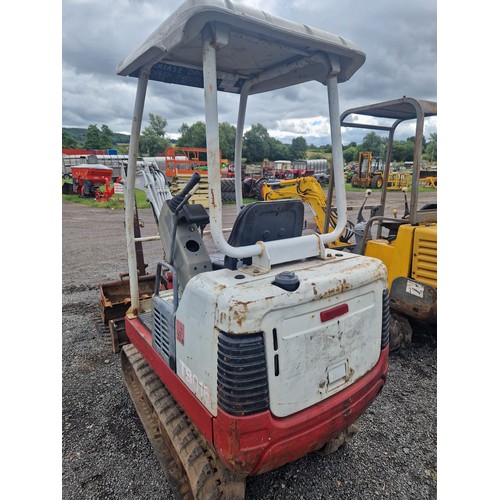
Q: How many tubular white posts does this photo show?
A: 4